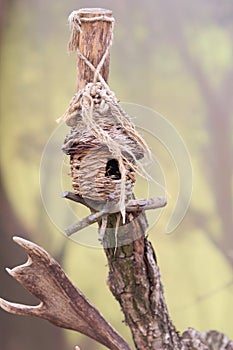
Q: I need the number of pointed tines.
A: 3